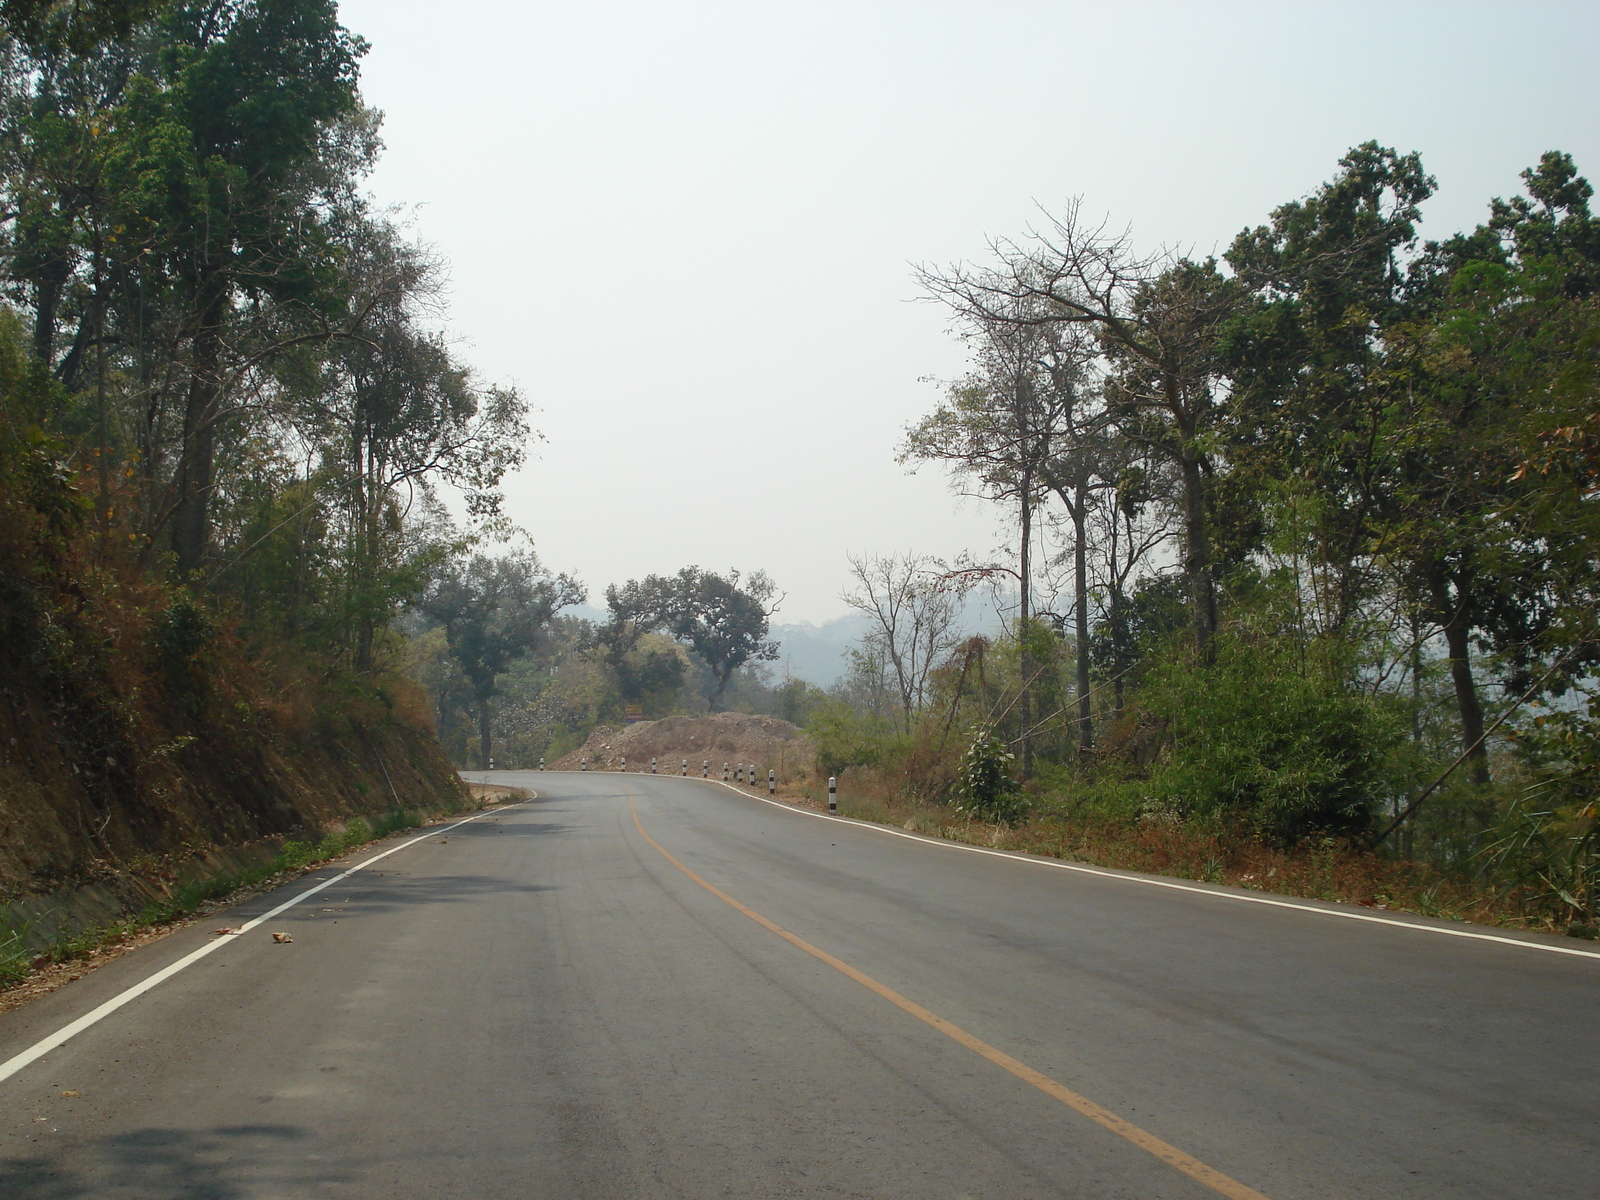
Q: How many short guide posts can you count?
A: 12